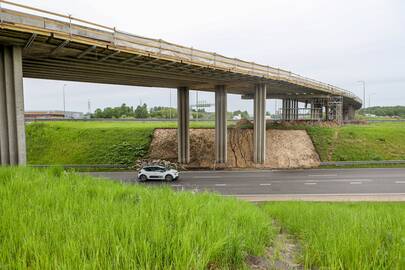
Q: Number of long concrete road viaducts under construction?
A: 1